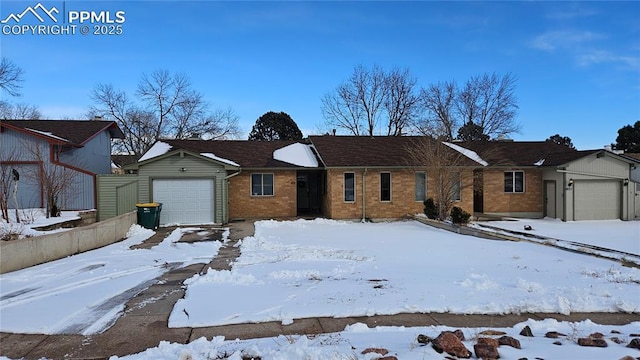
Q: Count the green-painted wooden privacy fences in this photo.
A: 1